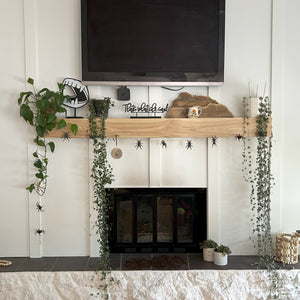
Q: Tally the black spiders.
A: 8